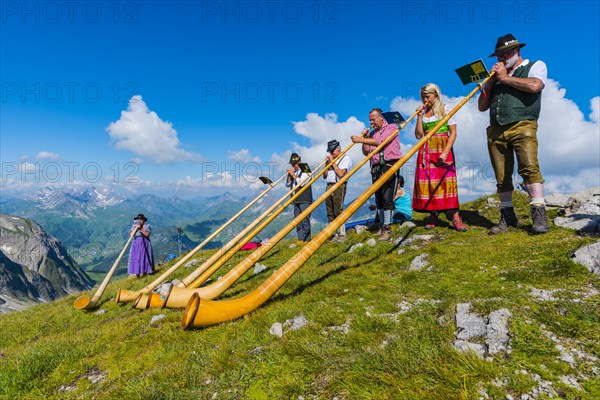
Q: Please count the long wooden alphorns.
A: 6